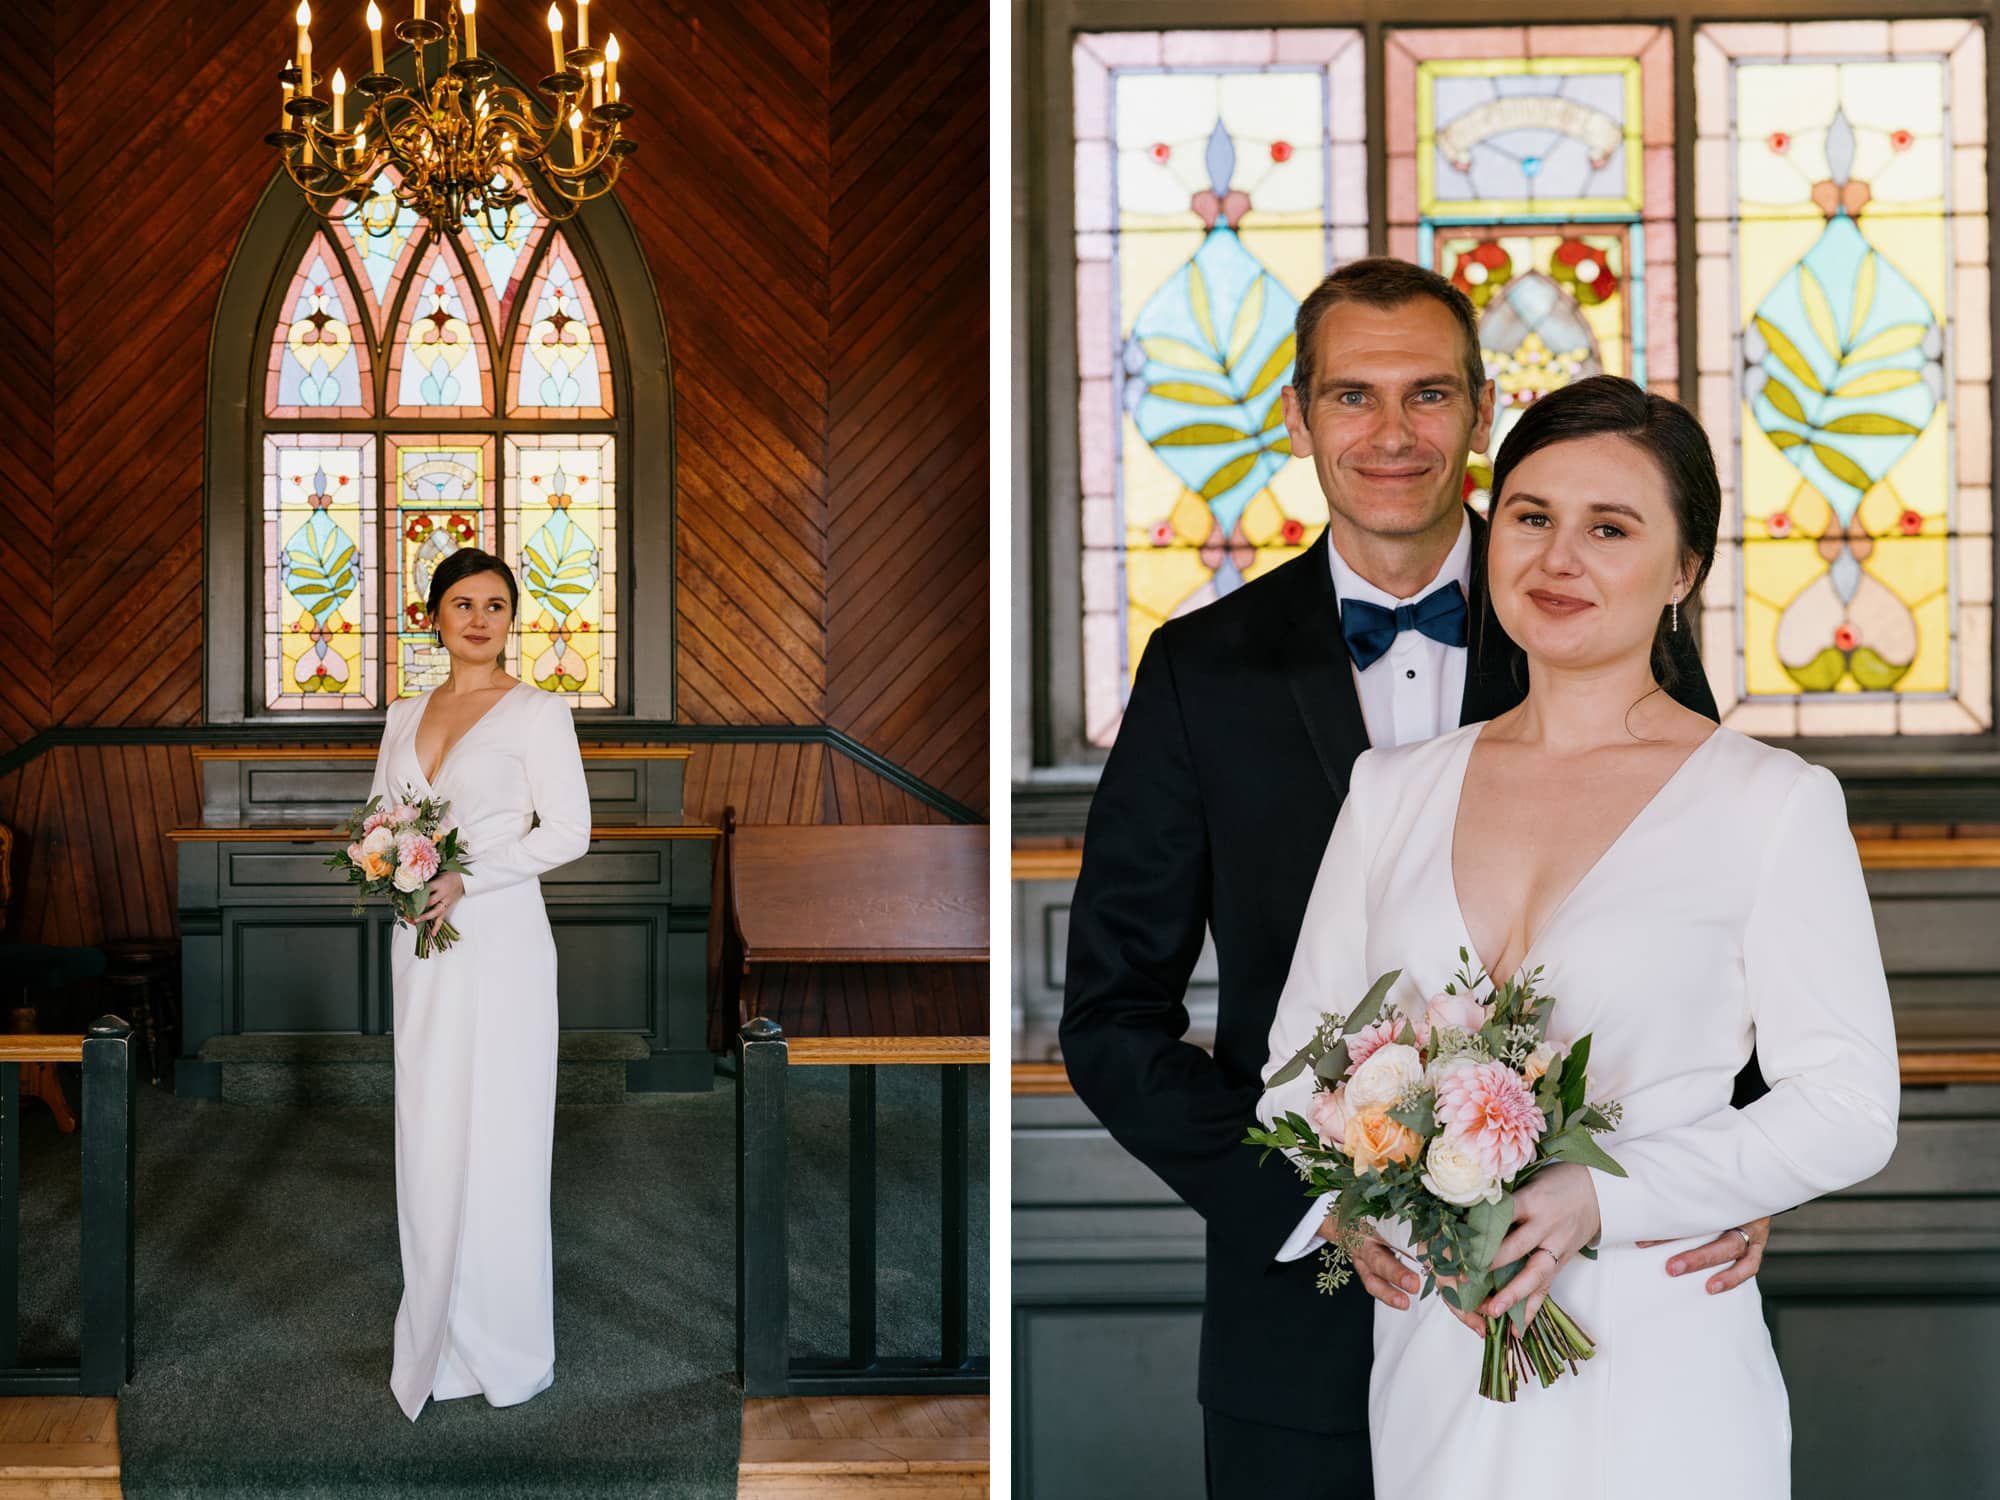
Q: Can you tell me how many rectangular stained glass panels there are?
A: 6